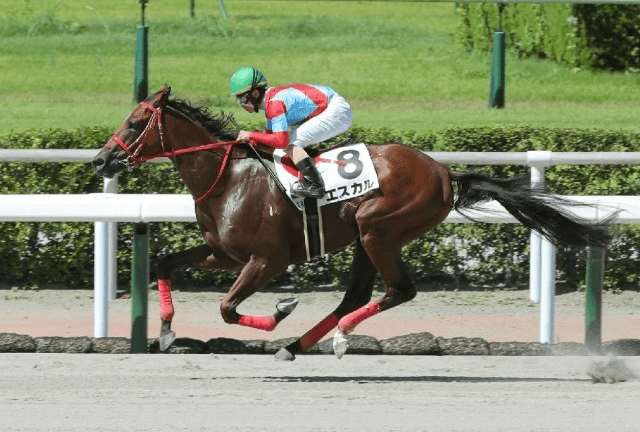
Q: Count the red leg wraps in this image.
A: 4